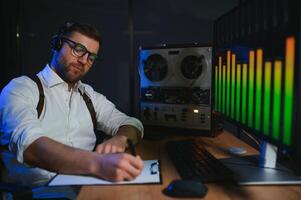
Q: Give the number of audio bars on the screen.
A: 12